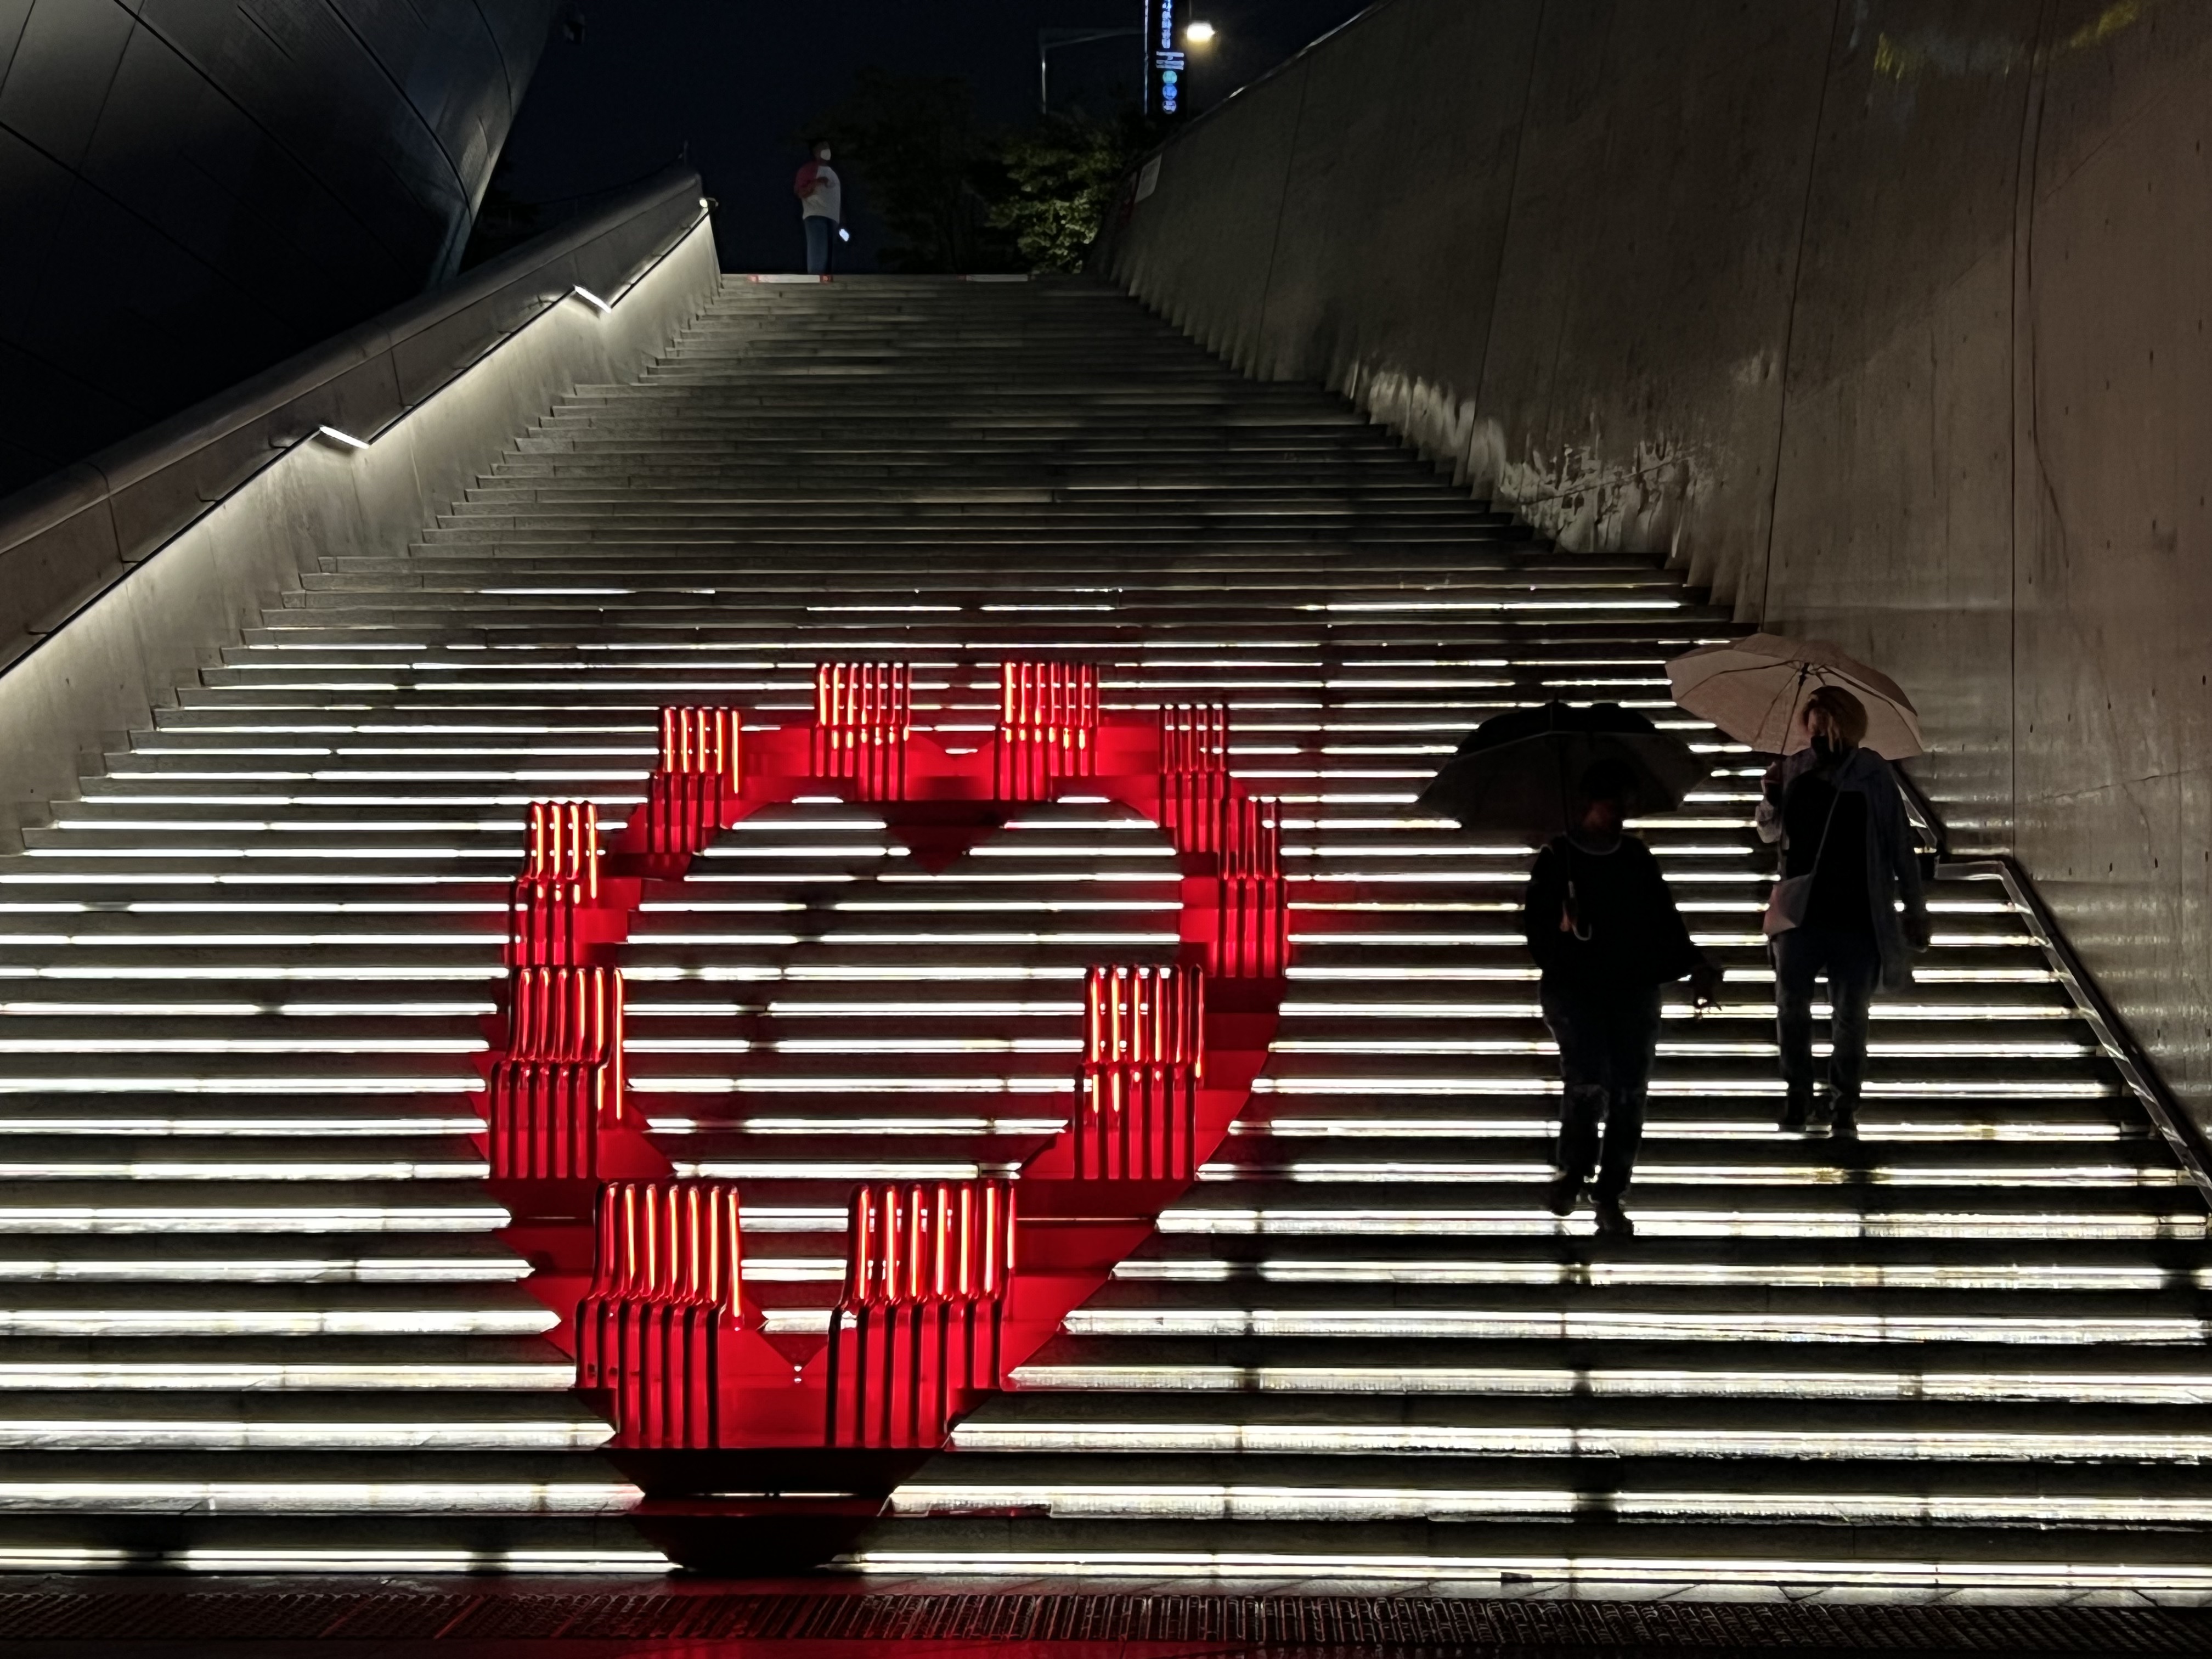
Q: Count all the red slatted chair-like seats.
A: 10